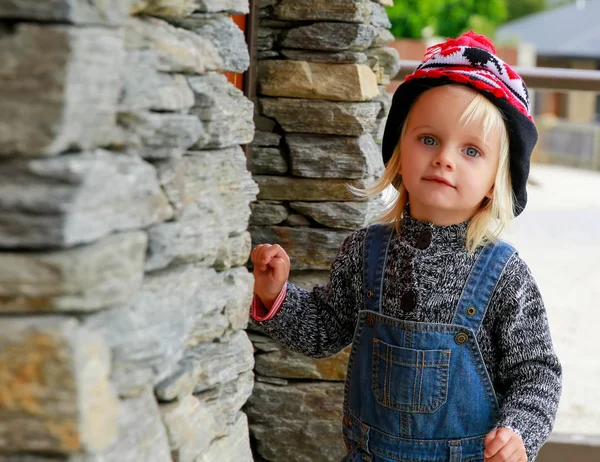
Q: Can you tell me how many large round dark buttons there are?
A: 2